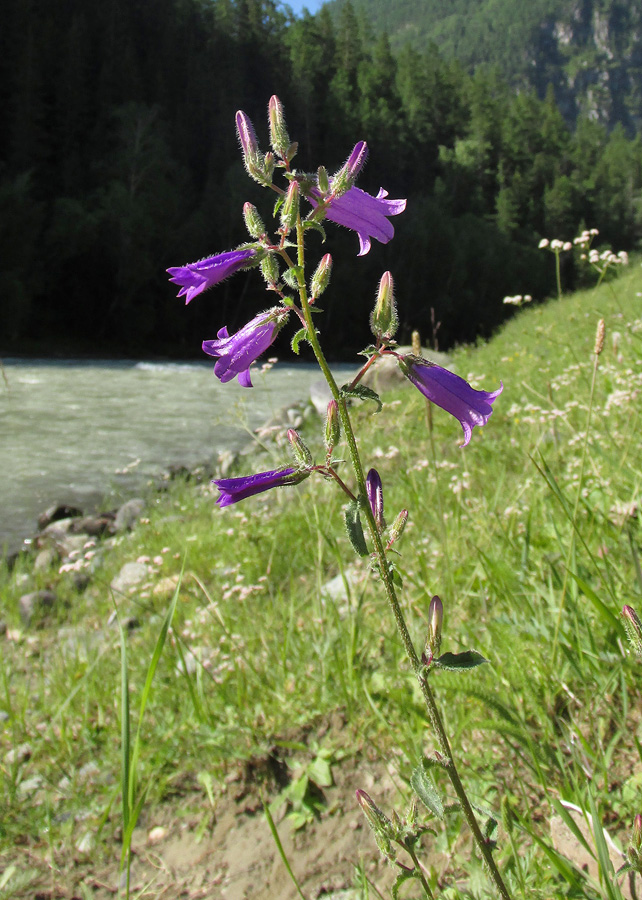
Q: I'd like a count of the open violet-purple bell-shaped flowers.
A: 5